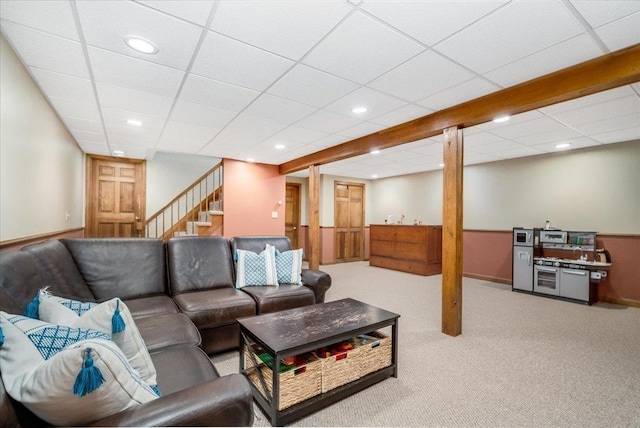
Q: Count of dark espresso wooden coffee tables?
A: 1